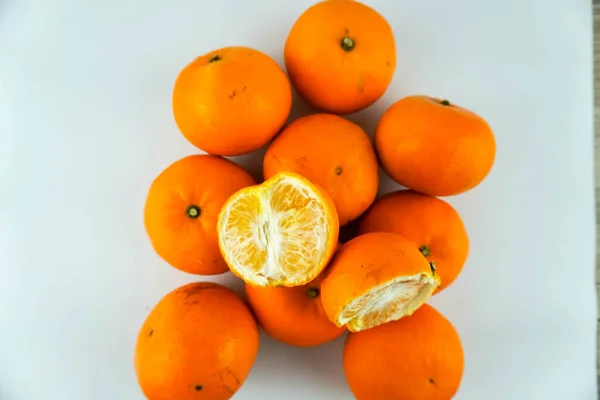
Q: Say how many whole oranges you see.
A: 9